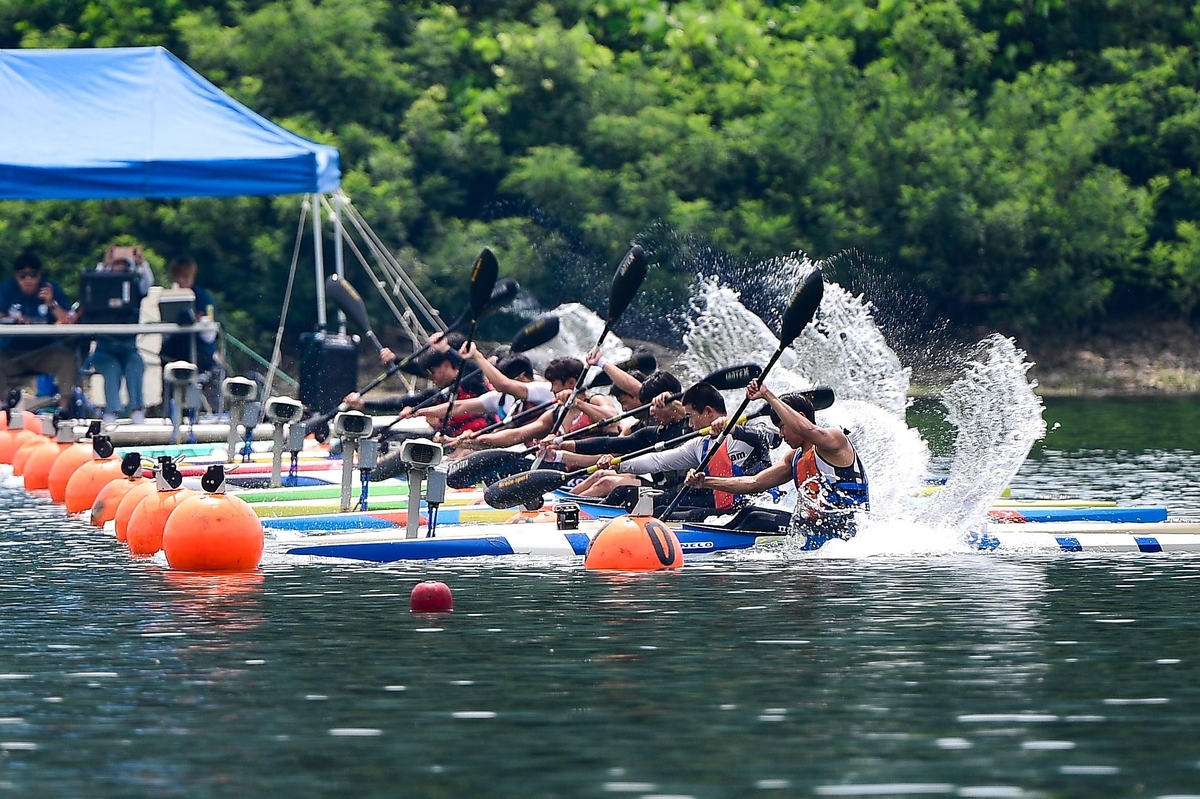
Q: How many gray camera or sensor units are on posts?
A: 5